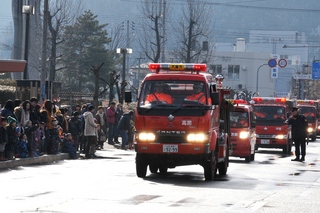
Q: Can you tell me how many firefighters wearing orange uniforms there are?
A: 2